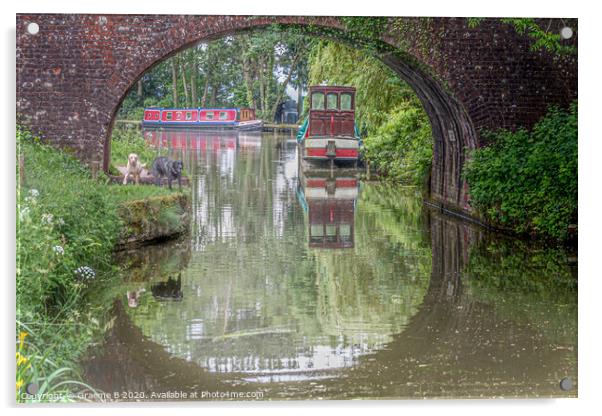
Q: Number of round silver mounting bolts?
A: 4